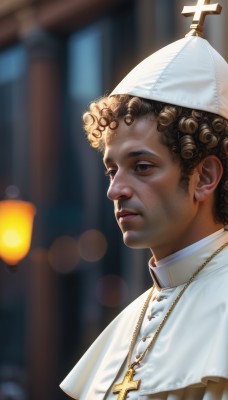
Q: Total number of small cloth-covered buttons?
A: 4